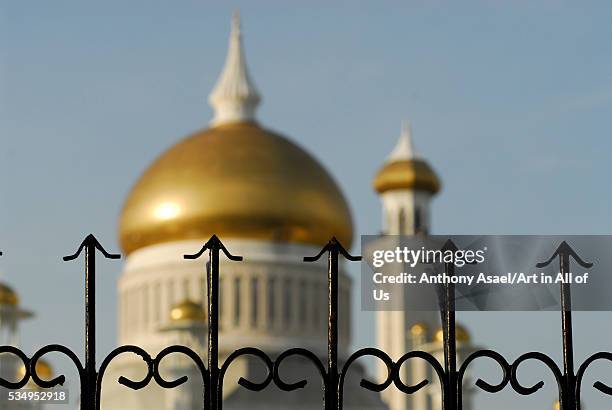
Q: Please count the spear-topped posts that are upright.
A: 5